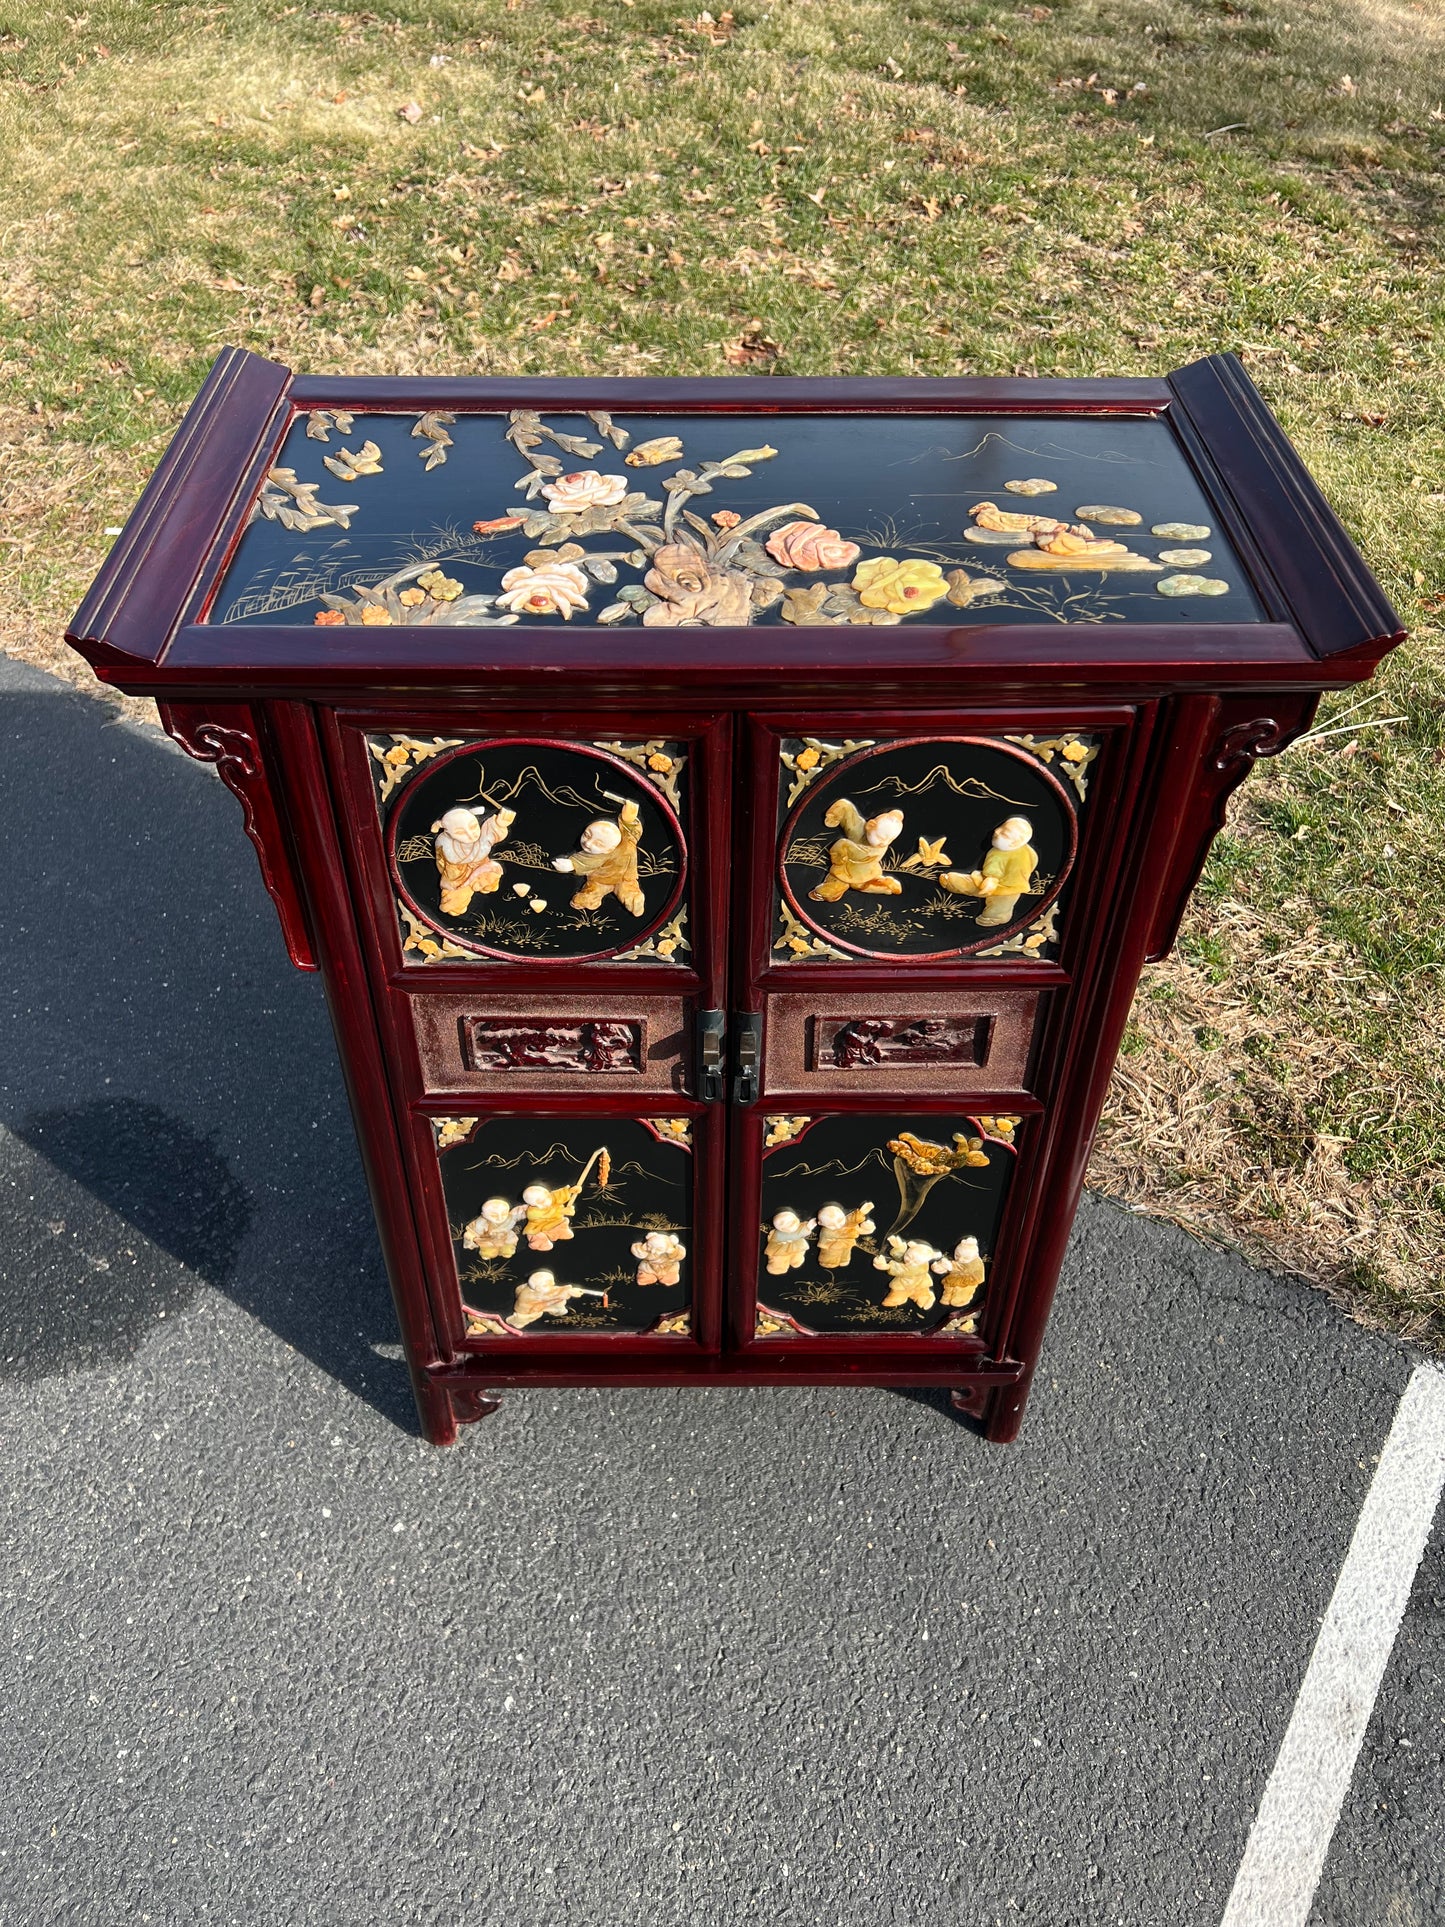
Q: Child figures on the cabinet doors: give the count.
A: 12